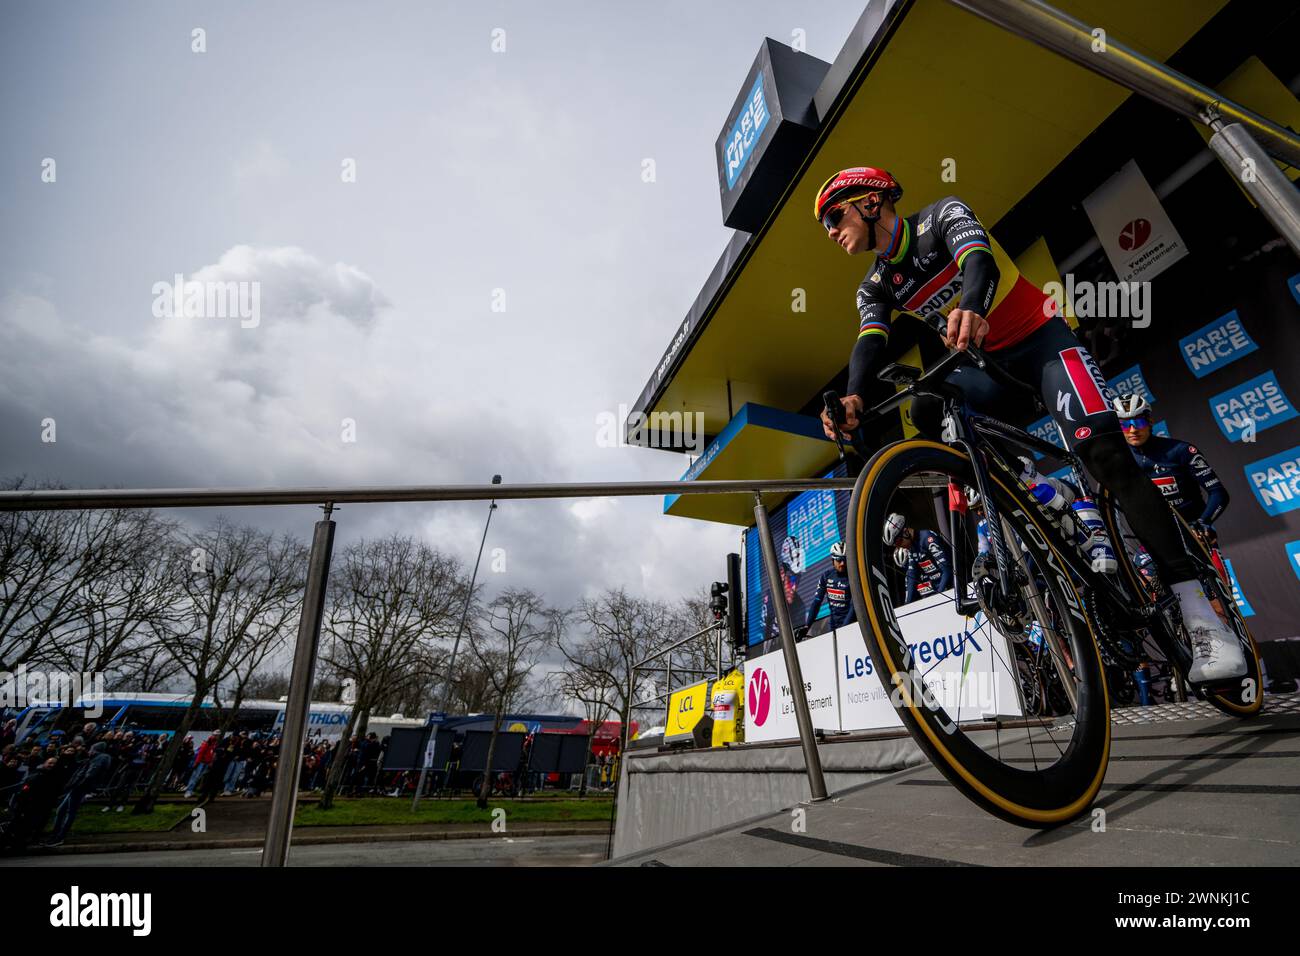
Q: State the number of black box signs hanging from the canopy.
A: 1